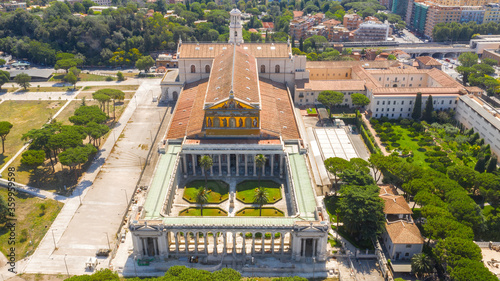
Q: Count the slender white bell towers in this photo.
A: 1